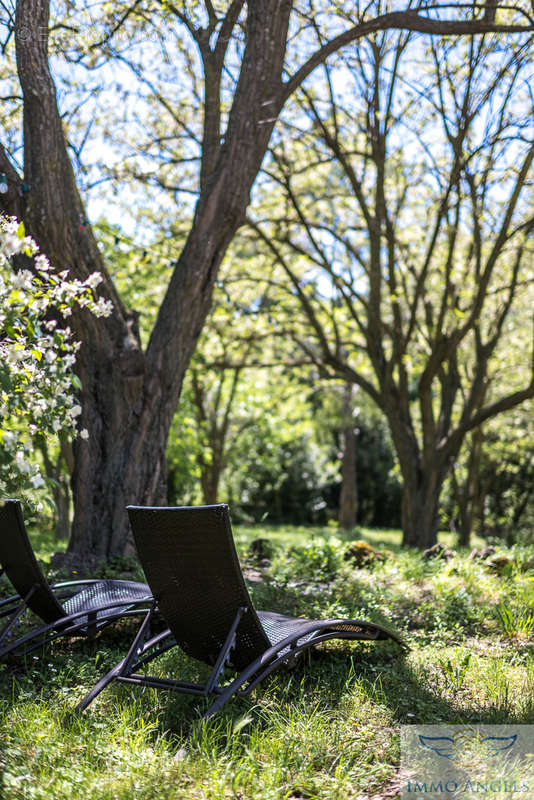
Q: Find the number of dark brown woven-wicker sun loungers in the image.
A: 2